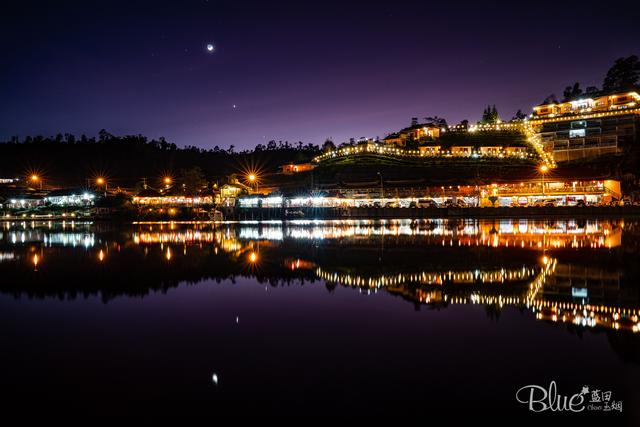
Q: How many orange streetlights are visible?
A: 5